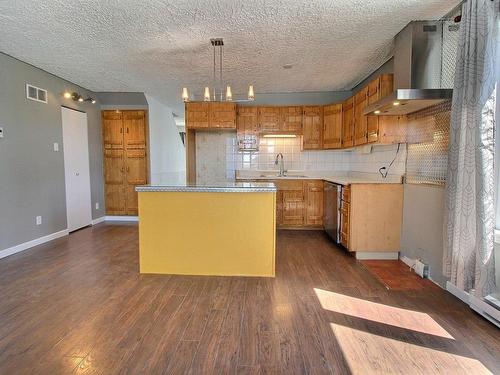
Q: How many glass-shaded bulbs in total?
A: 4